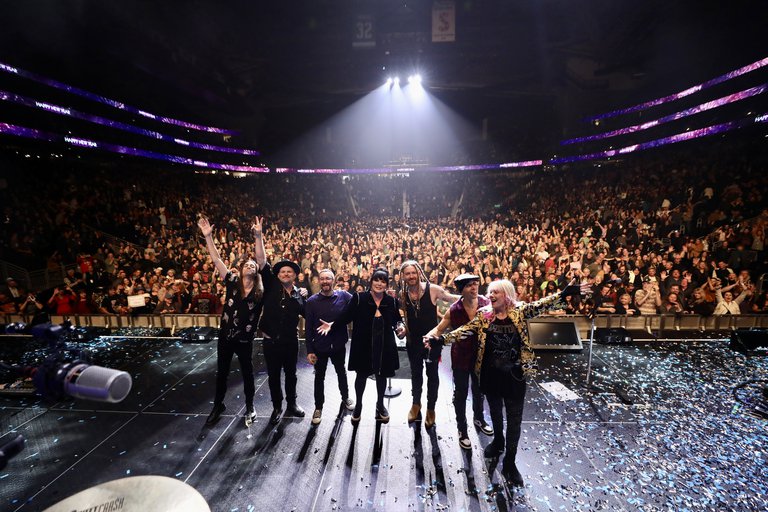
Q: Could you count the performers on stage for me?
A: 7